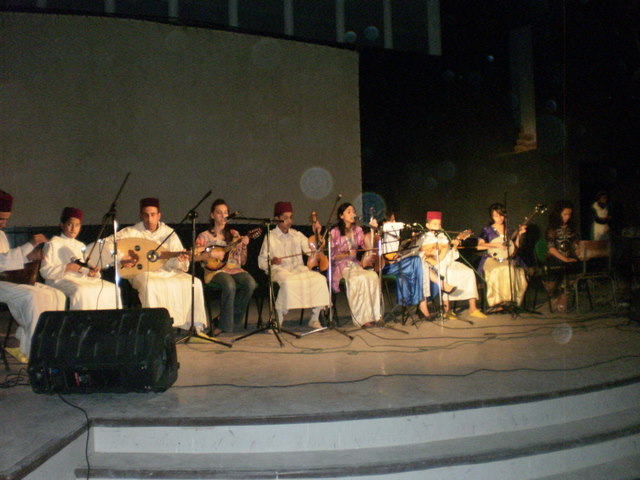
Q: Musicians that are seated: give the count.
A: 10